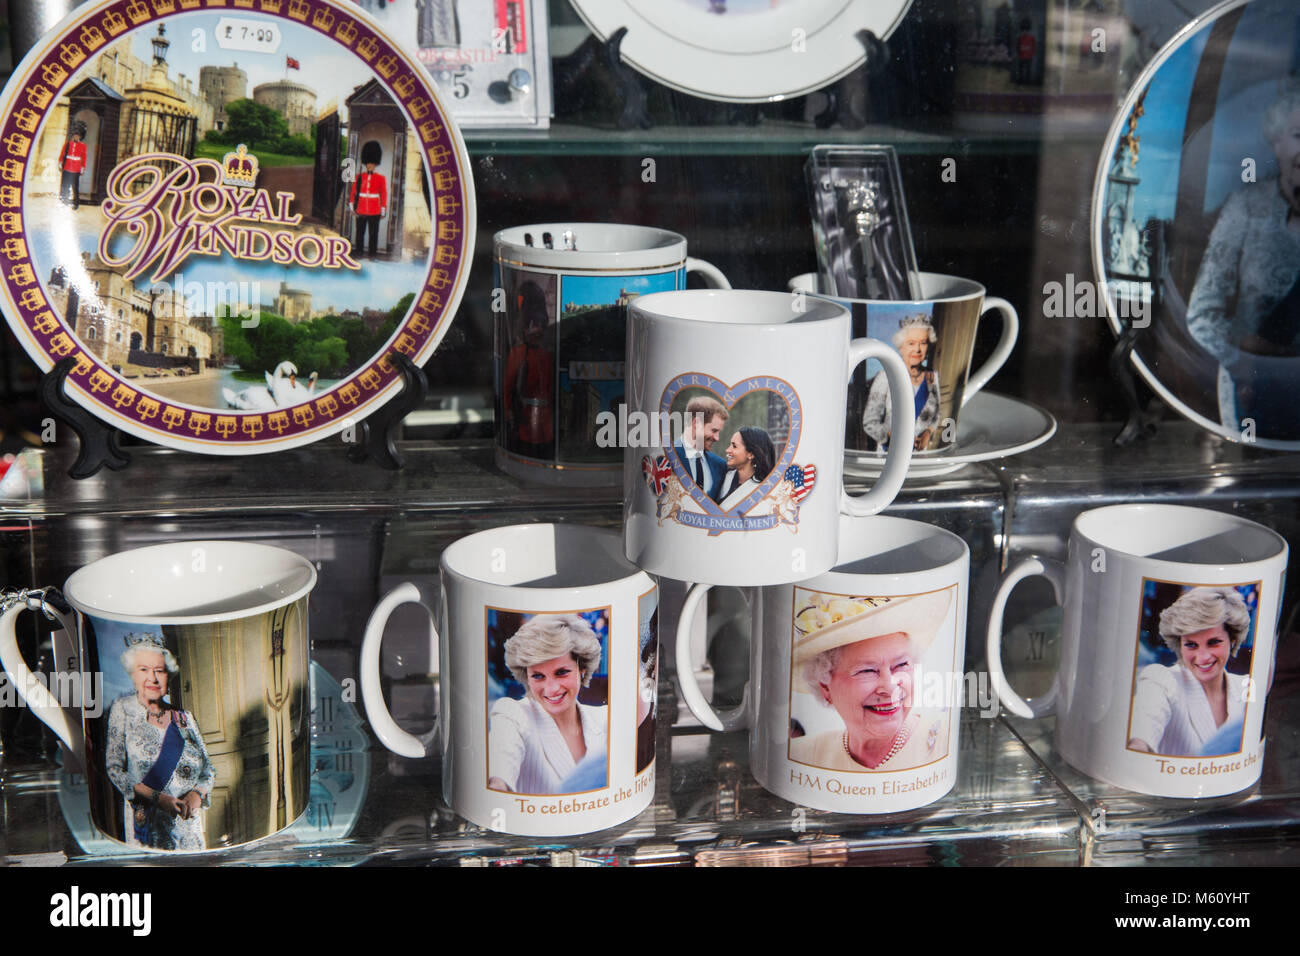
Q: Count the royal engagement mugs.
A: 1